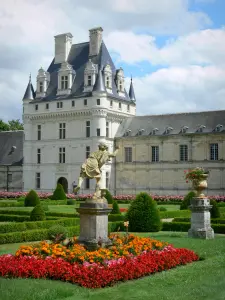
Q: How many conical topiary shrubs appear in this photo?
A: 8